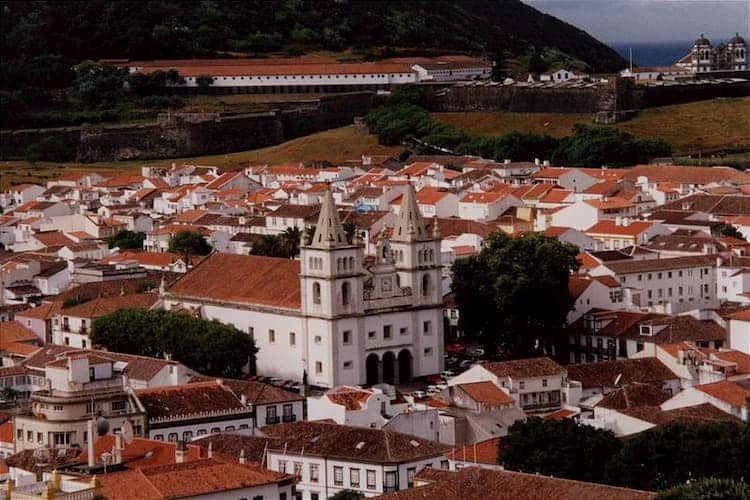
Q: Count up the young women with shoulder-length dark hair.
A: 0